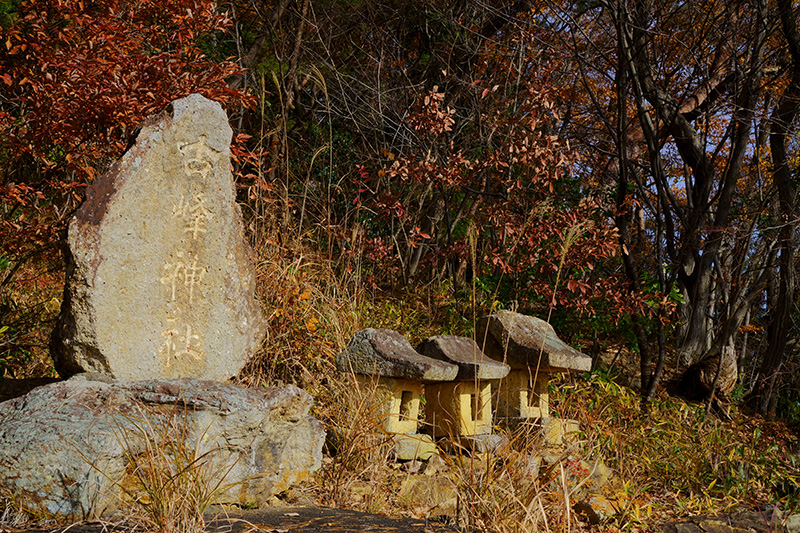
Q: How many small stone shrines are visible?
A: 3